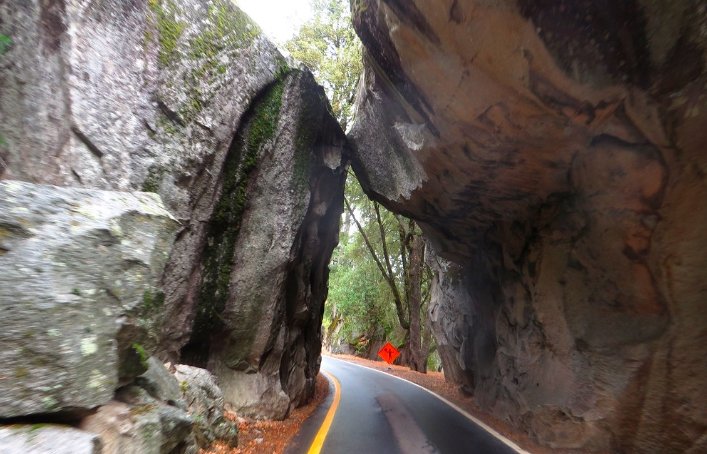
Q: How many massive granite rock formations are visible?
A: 2